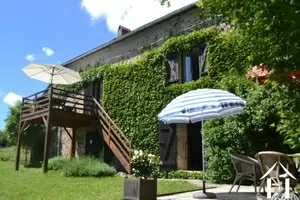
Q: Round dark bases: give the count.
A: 1